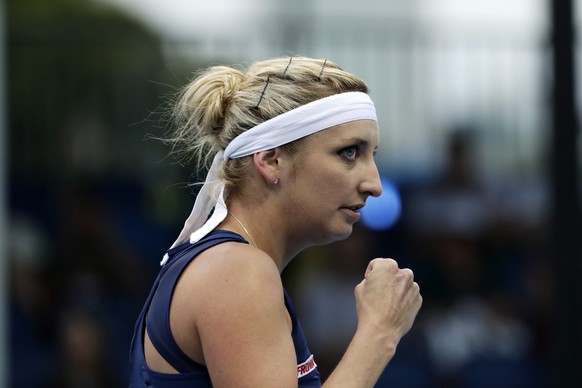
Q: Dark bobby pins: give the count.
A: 3